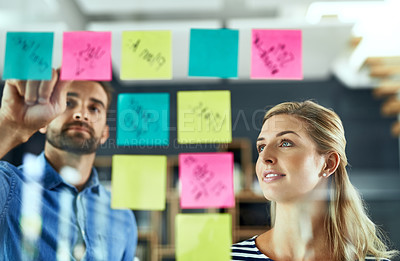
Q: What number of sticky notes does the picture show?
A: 10